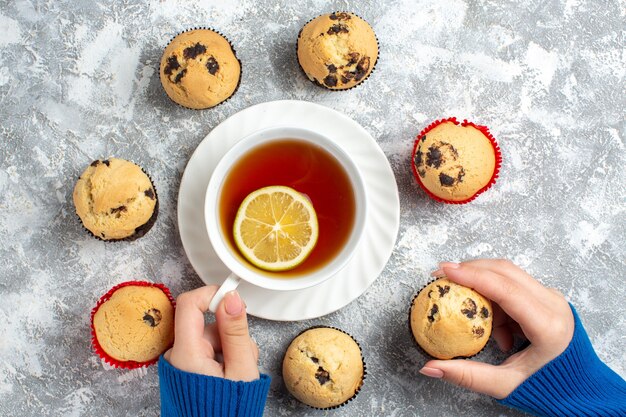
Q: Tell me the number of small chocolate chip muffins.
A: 7